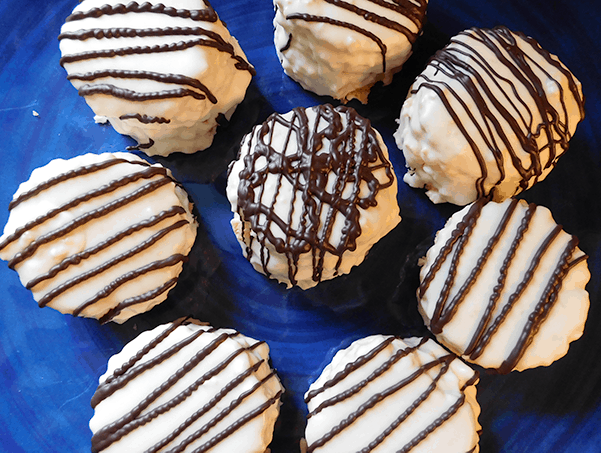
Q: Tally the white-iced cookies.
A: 8